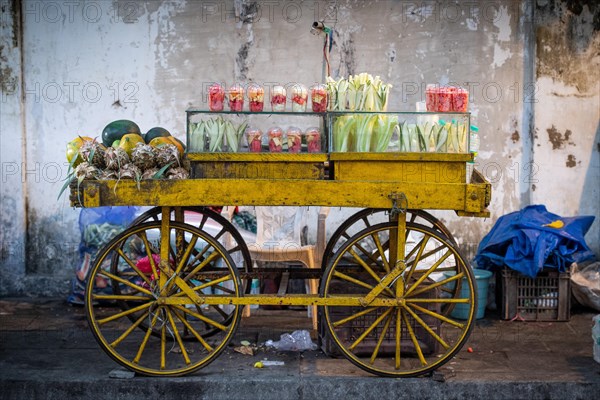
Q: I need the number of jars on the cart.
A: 13